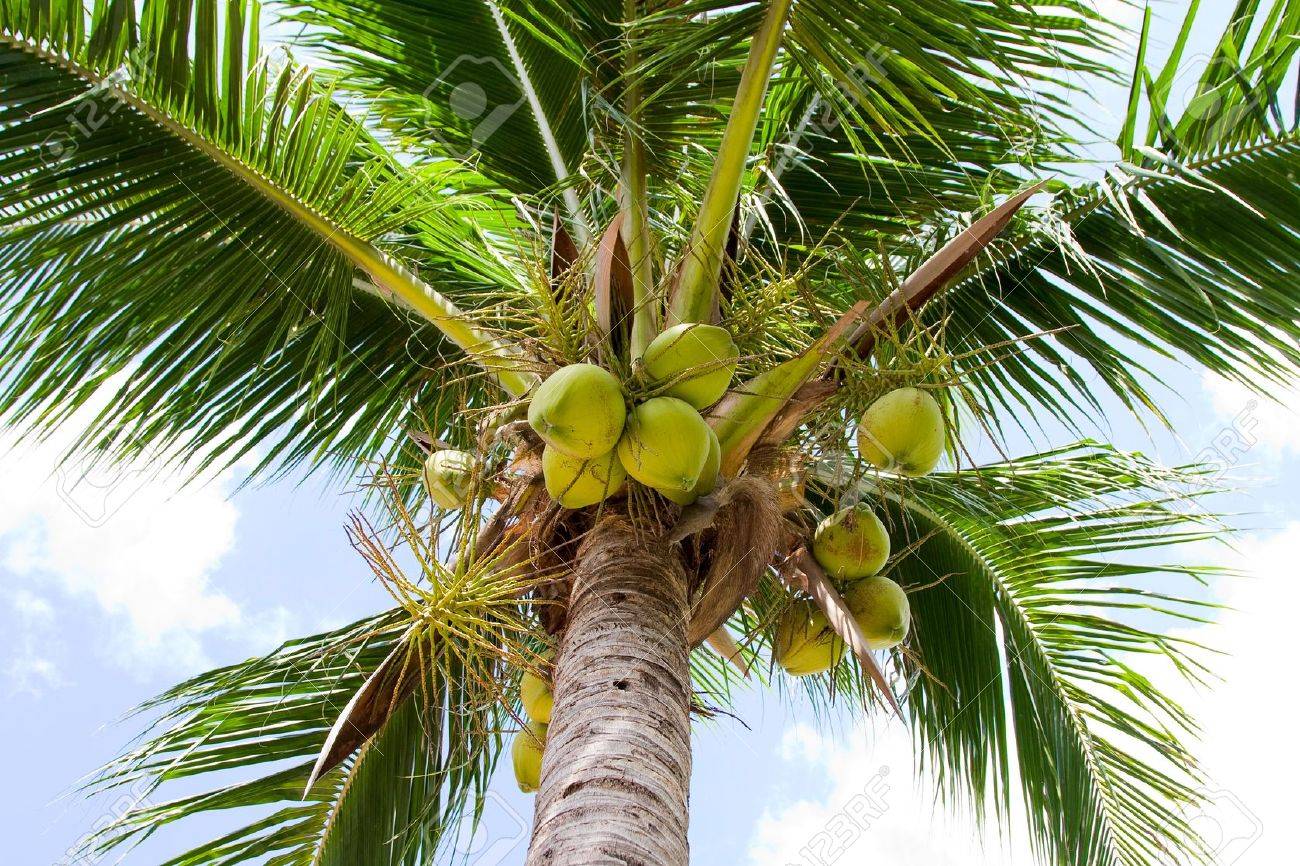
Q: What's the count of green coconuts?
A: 12